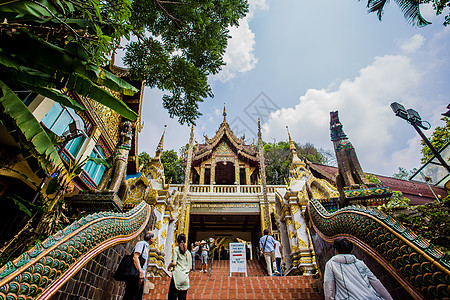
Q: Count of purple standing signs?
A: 0